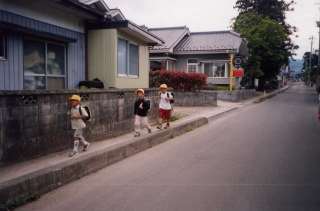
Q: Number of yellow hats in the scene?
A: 3